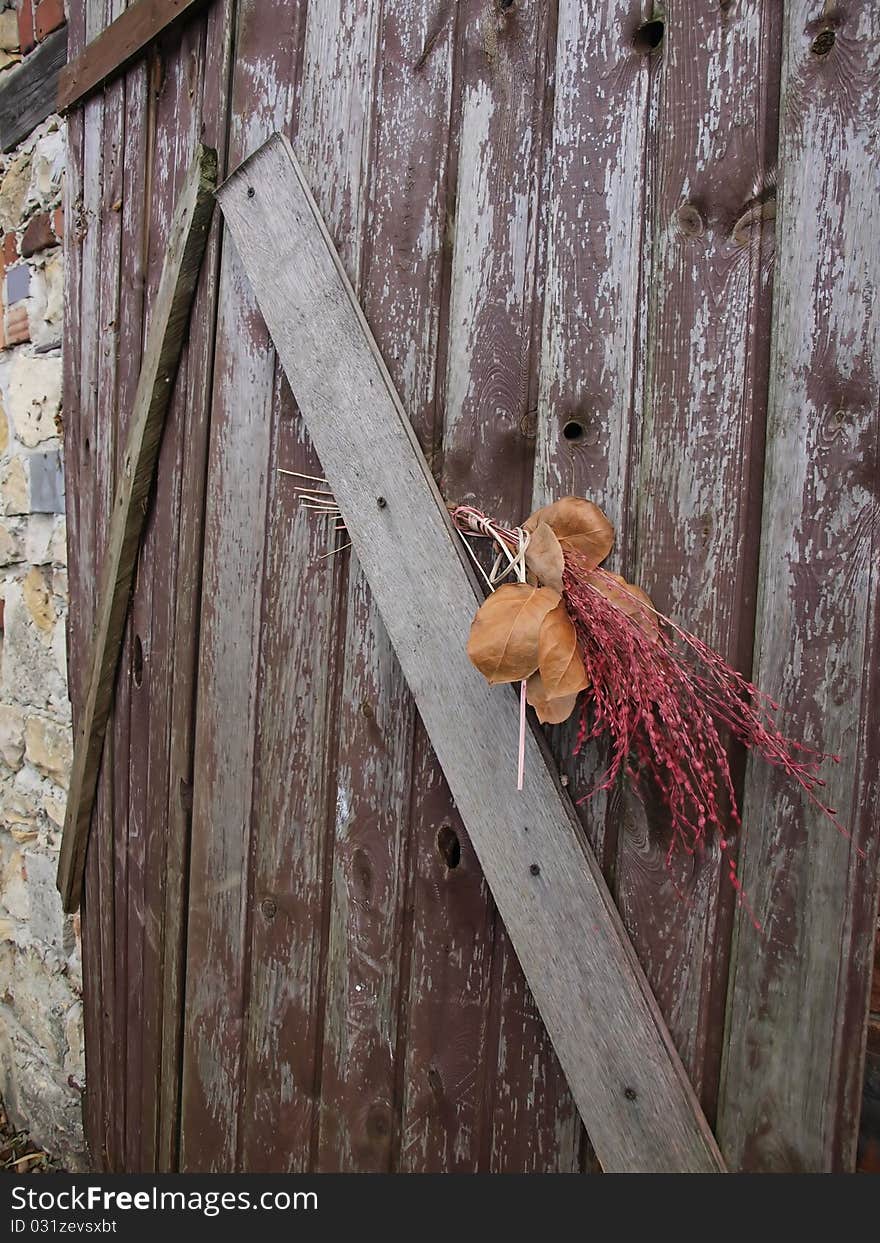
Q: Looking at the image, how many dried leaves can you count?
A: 6